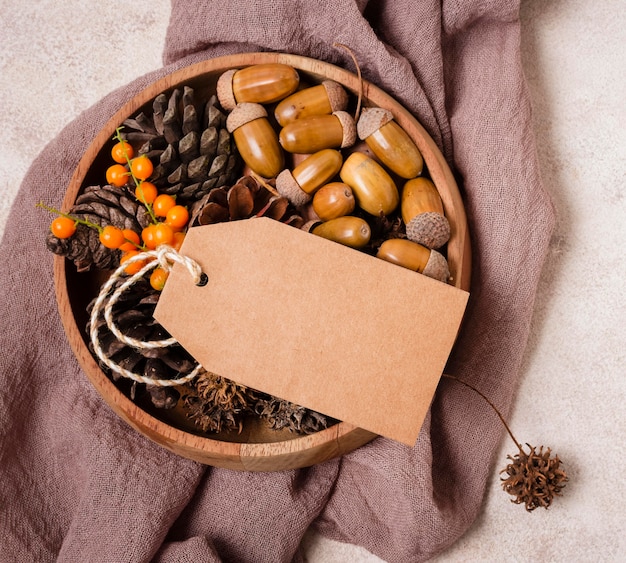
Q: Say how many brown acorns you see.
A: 11